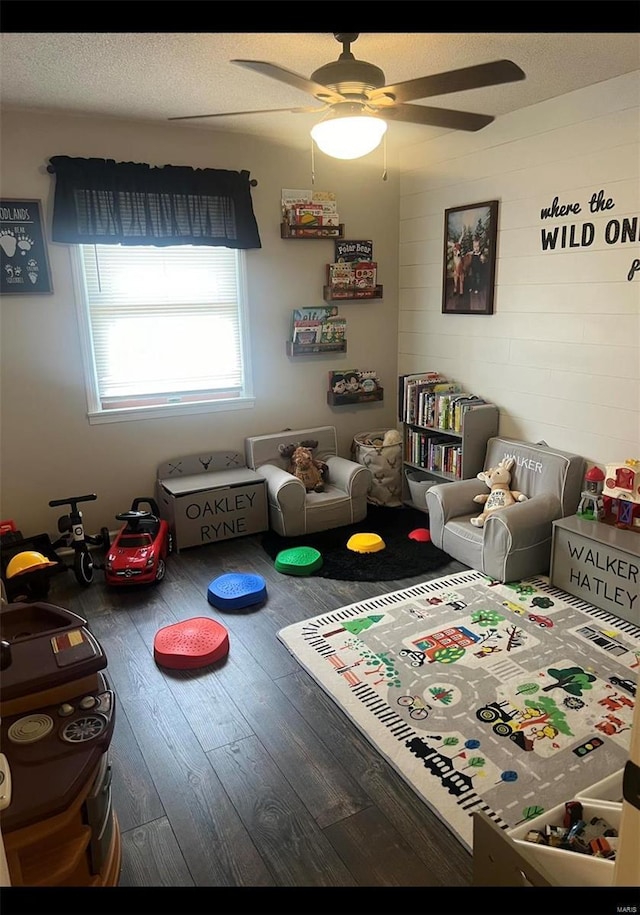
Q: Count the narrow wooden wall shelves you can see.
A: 4